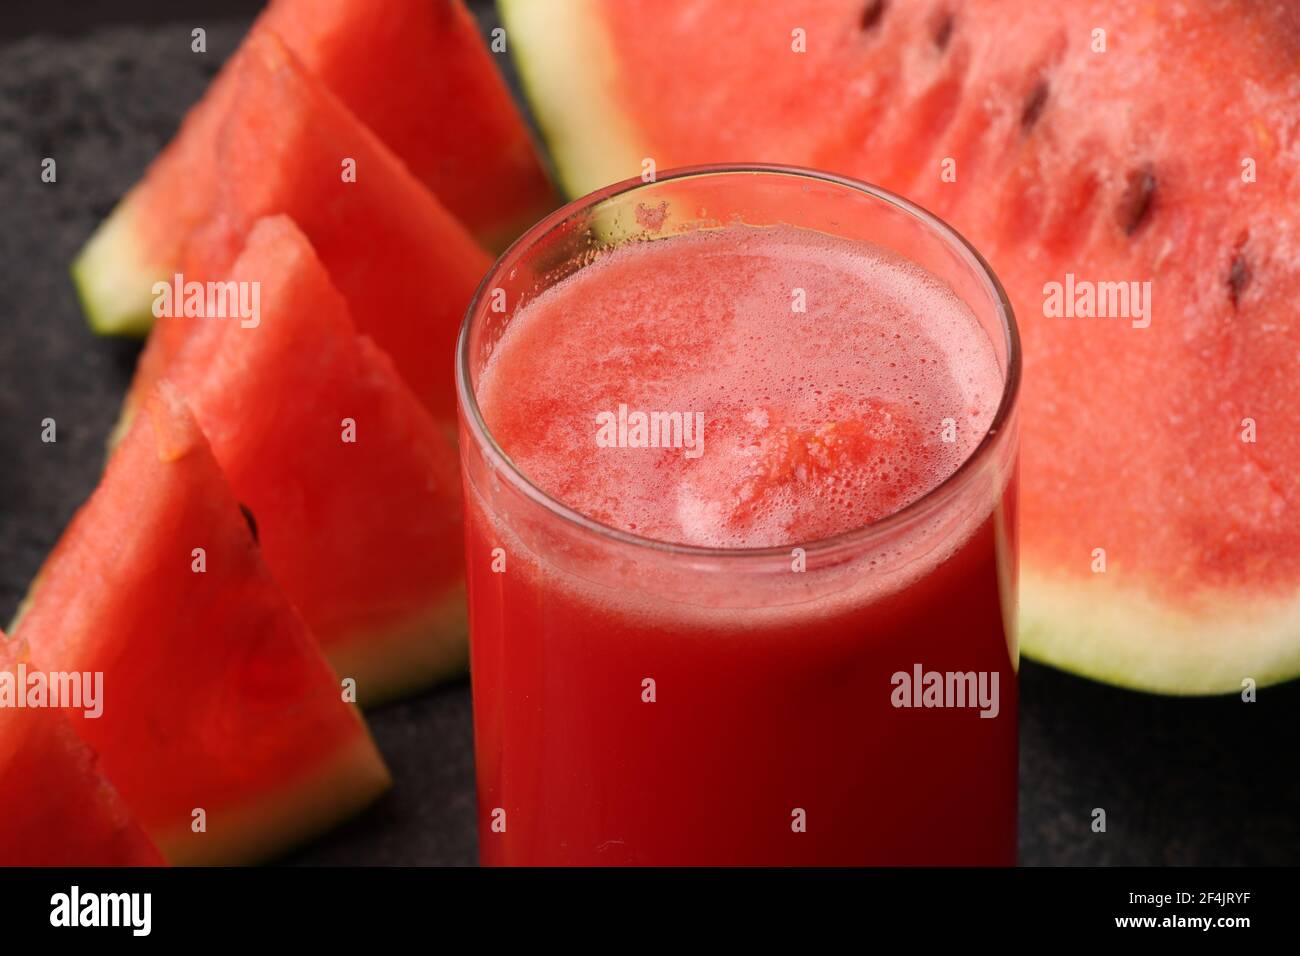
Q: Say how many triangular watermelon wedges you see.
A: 5